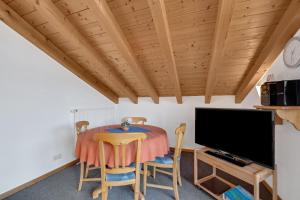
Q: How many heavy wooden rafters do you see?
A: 6